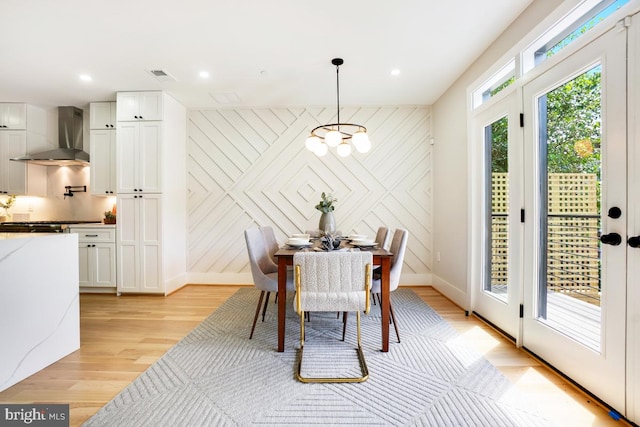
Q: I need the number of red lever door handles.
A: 0